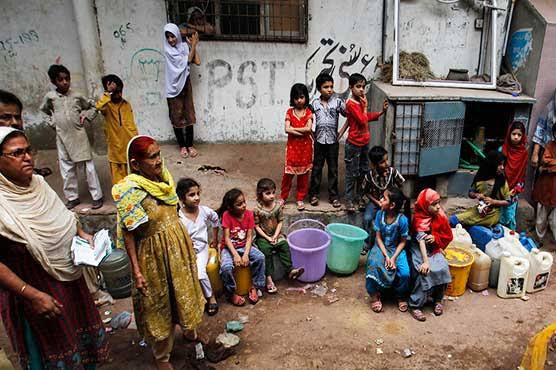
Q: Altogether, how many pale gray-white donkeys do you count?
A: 0